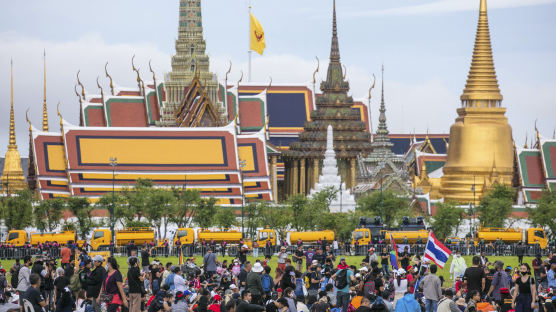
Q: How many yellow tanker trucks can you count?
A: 6